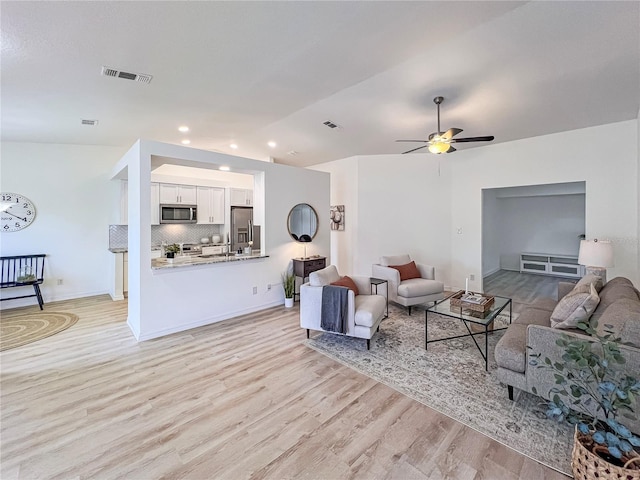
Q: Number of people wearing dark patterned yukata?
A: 0